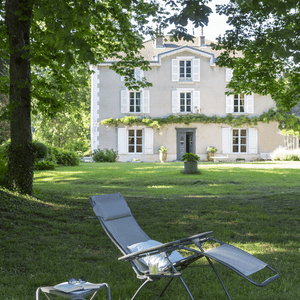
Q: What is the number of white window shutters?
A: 15